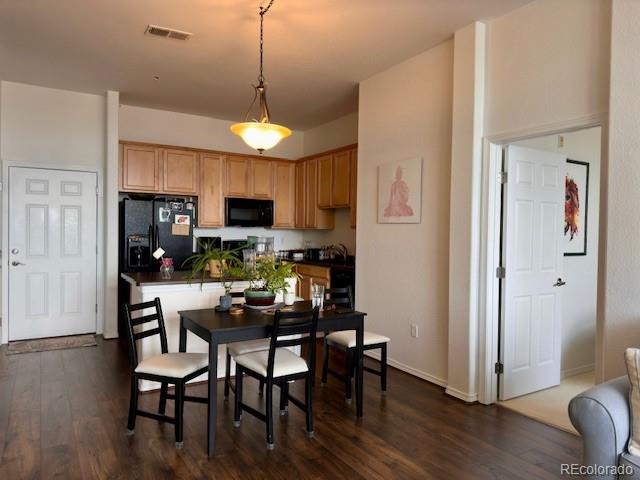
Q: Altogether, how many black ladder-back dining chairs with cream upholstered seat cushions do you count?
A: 4